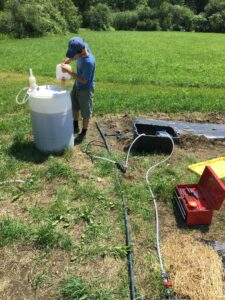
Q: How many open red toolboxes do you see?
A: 1